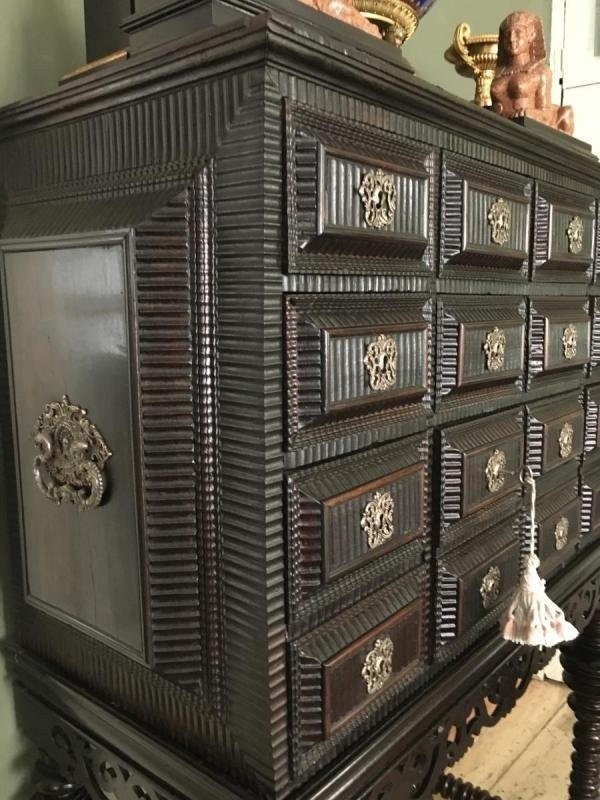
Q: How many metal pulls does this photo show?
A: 13